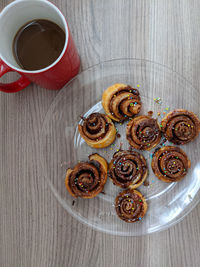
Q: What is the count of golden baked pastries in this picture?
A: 8